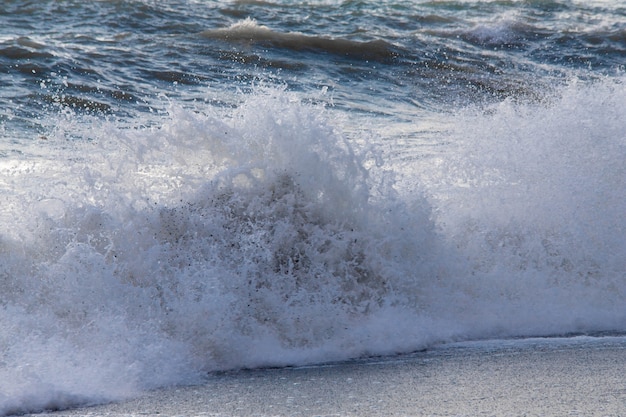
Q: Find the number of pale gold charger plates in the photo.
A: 0